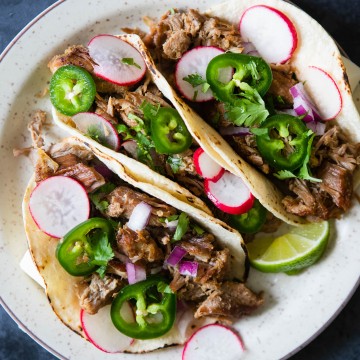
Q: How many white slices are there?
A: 10